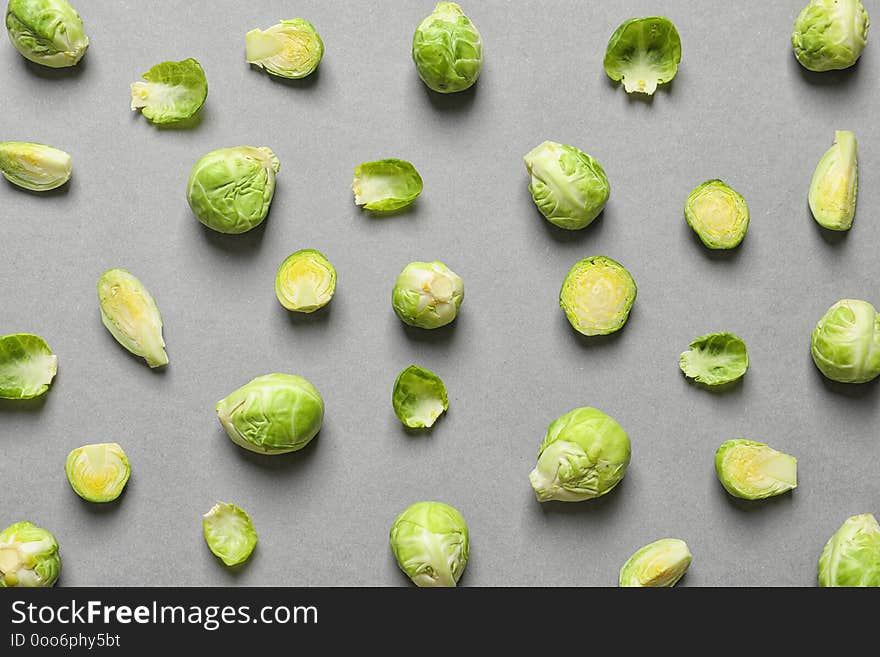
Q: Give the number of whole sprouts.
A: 12